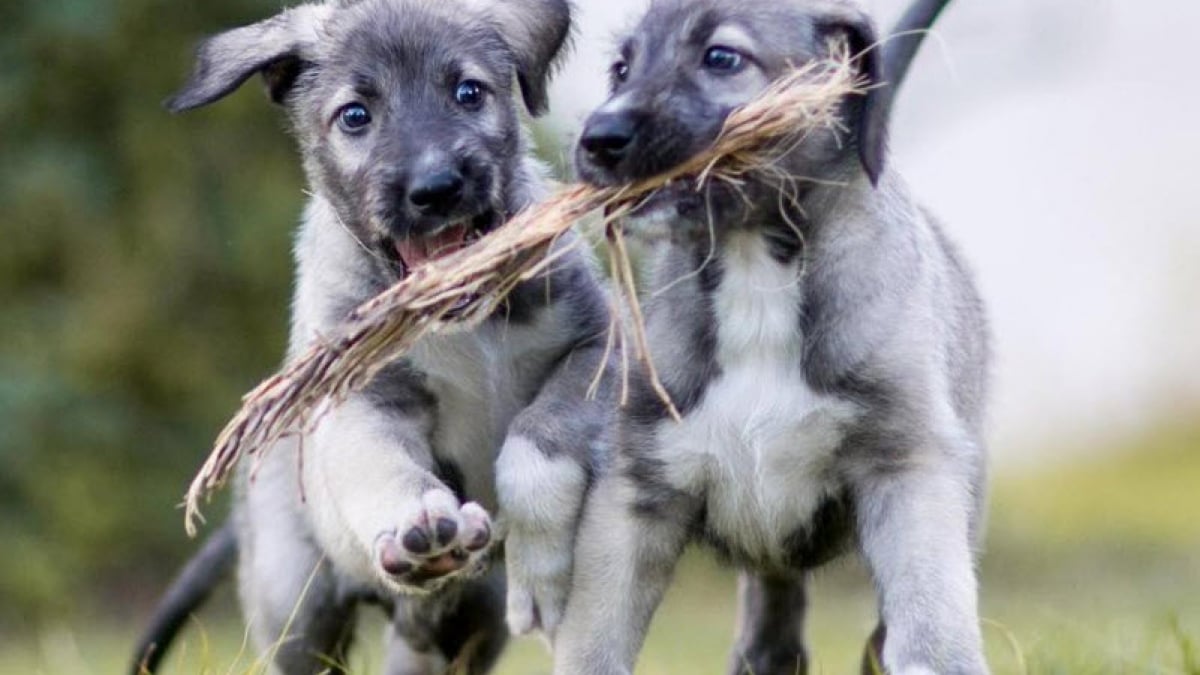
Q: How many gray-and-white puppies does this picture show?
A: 2